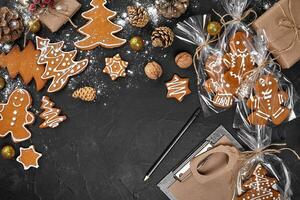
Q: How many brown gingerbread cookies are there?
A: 12